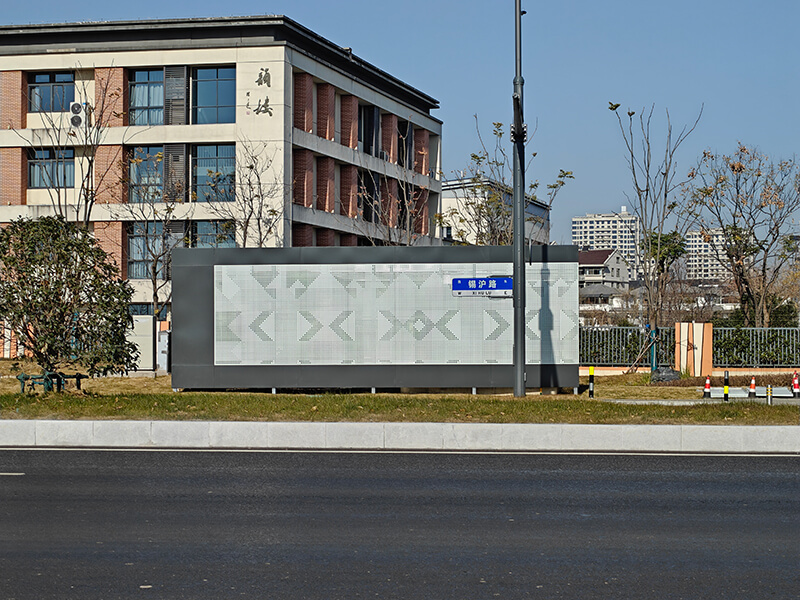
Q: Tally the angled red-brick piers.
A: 13